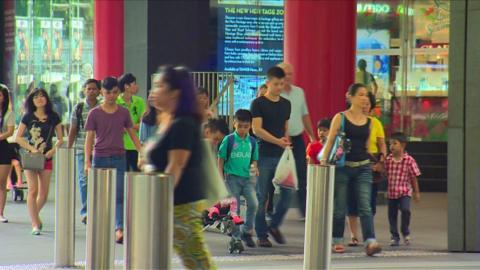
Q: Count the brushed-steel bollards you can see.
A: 4